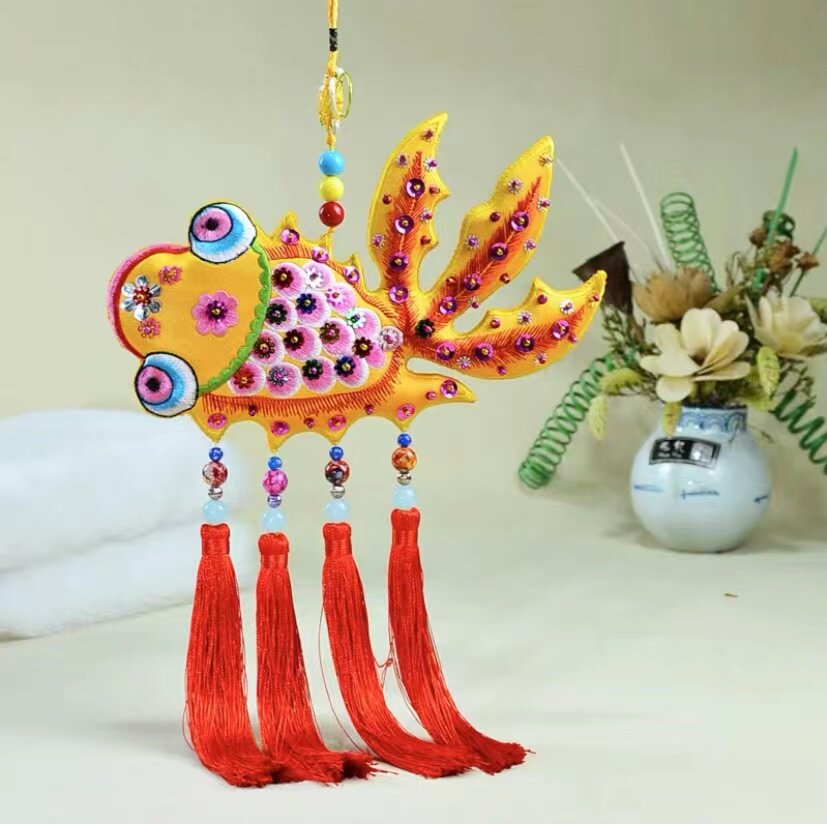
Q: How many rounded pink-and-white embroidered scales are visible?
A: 15